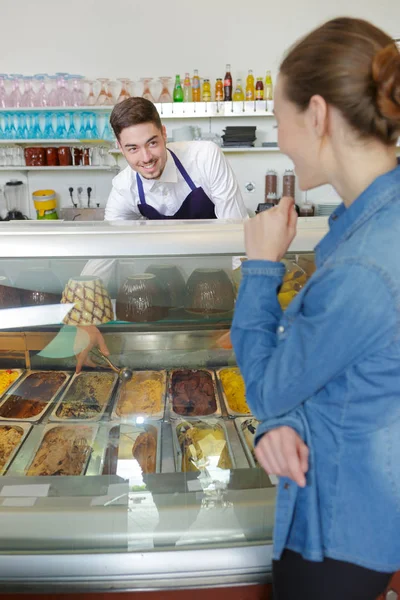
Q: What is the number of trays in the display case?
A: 11